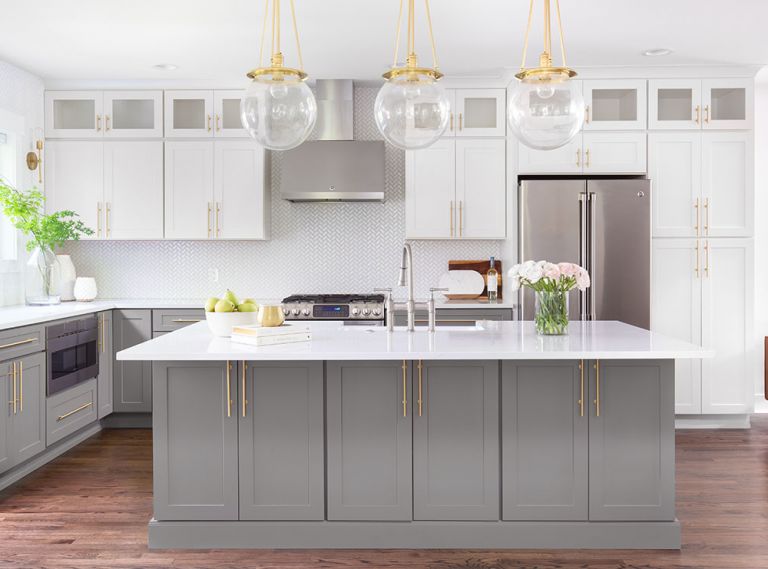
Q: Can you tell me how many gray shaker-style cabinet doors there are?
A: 10